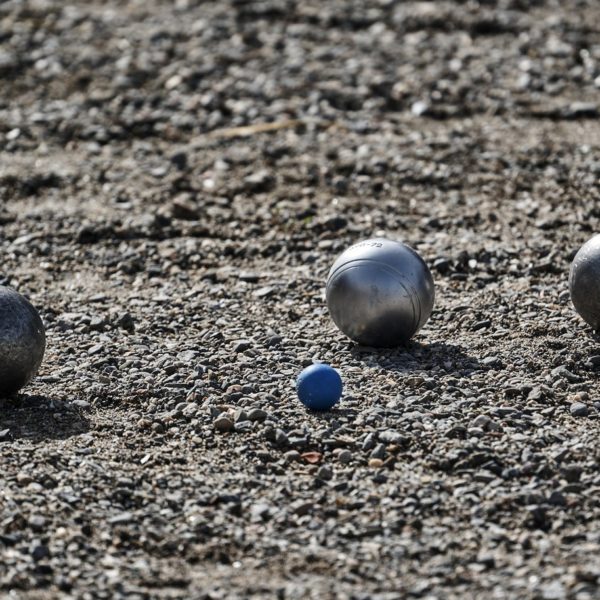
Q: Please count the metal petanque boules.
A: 3